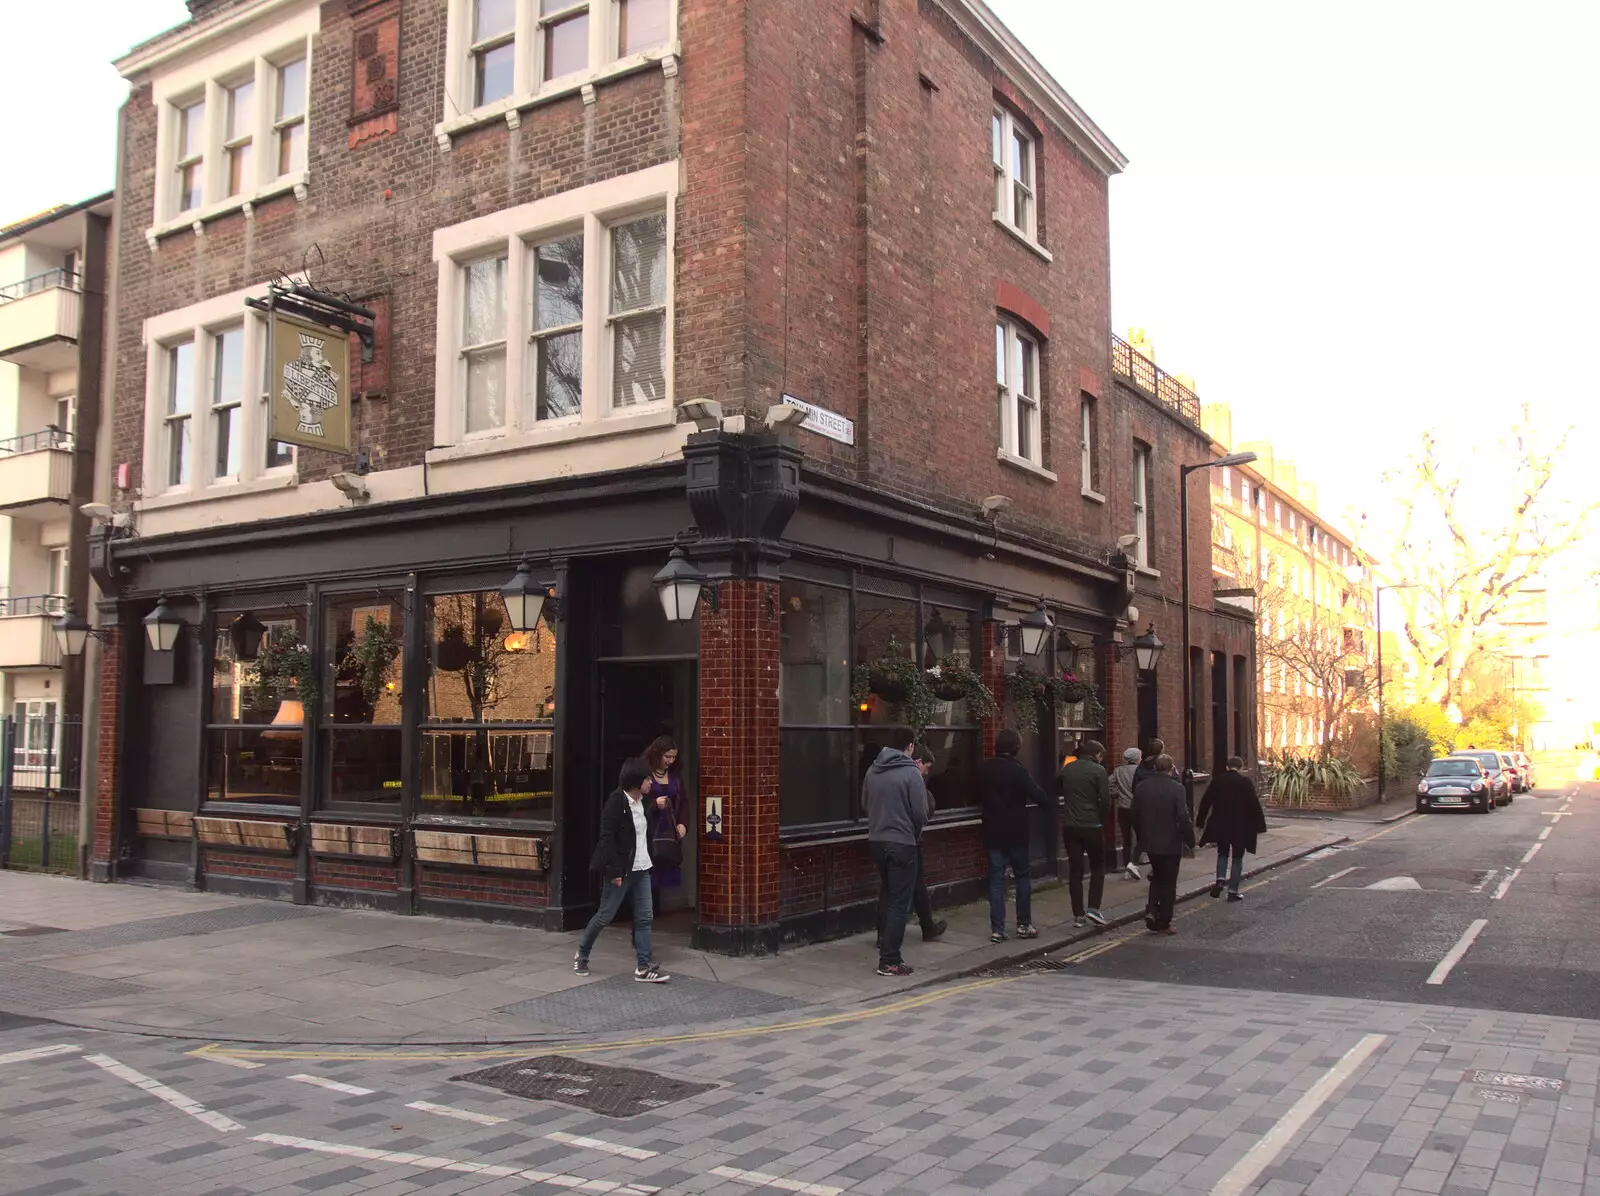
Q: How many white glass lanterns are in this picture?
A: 6